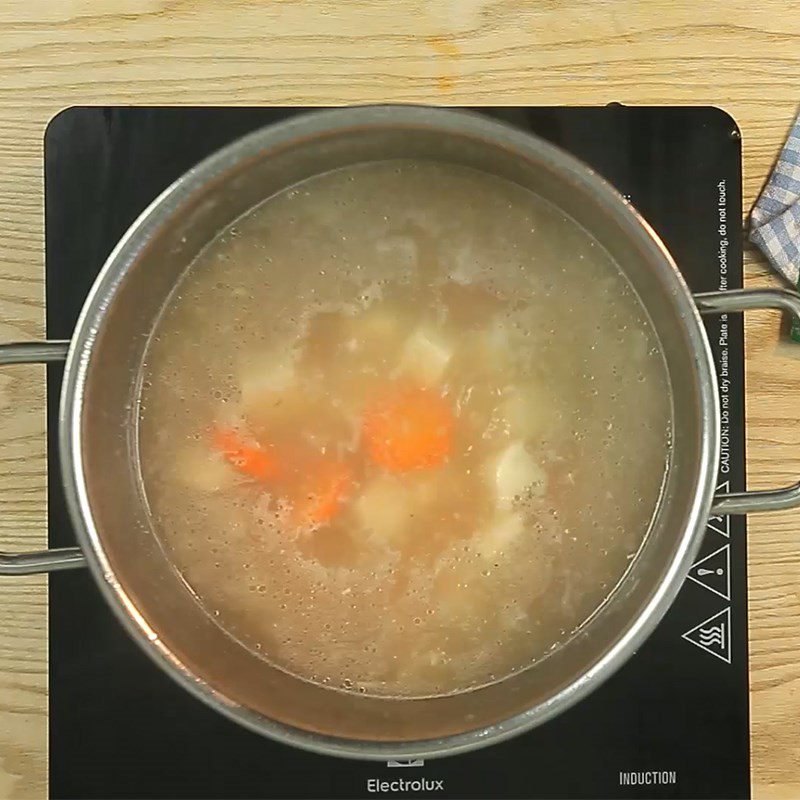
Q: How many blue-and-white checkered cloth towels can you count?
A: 1